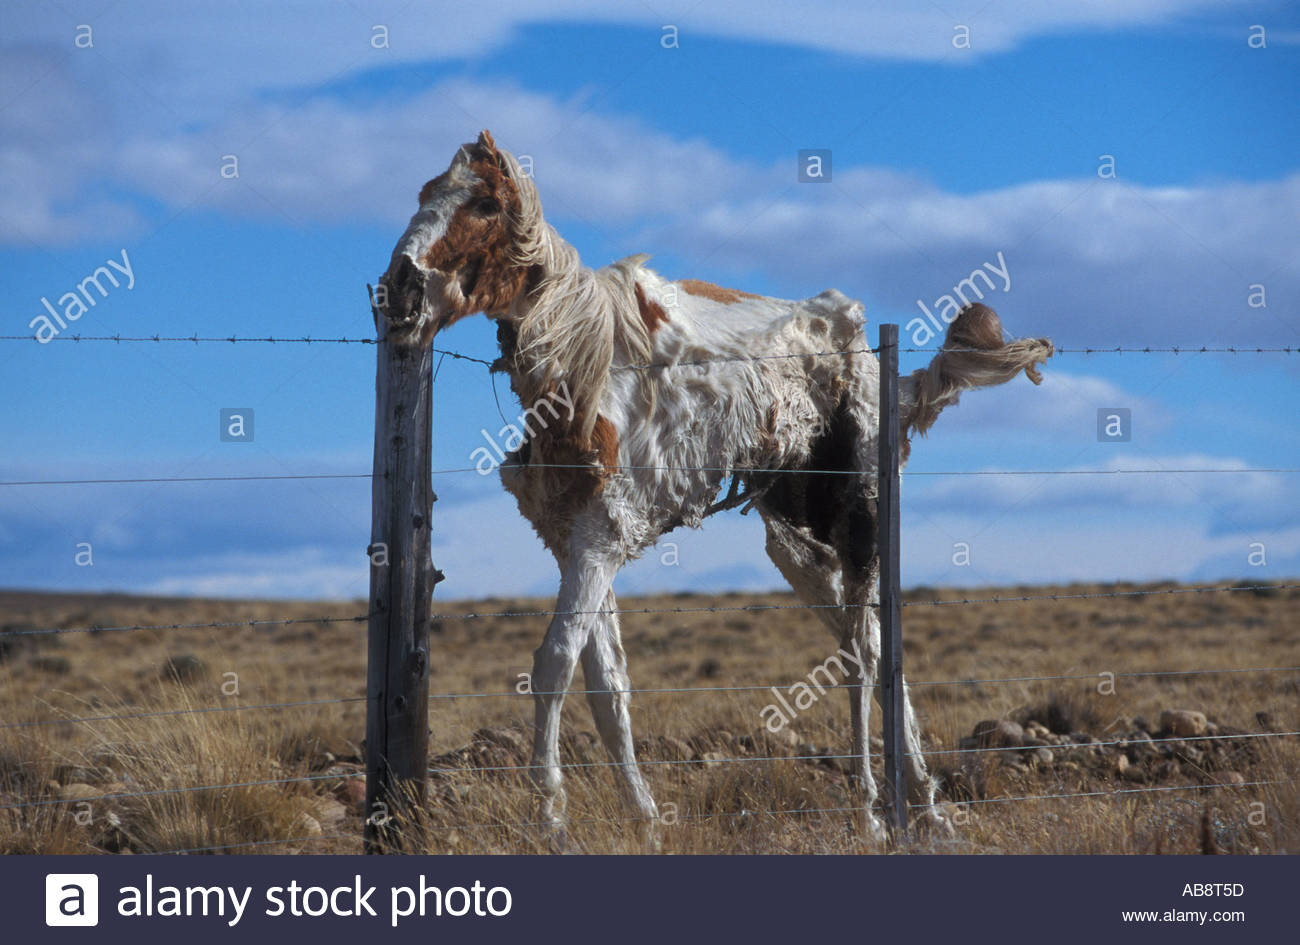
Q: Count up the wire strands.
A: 6